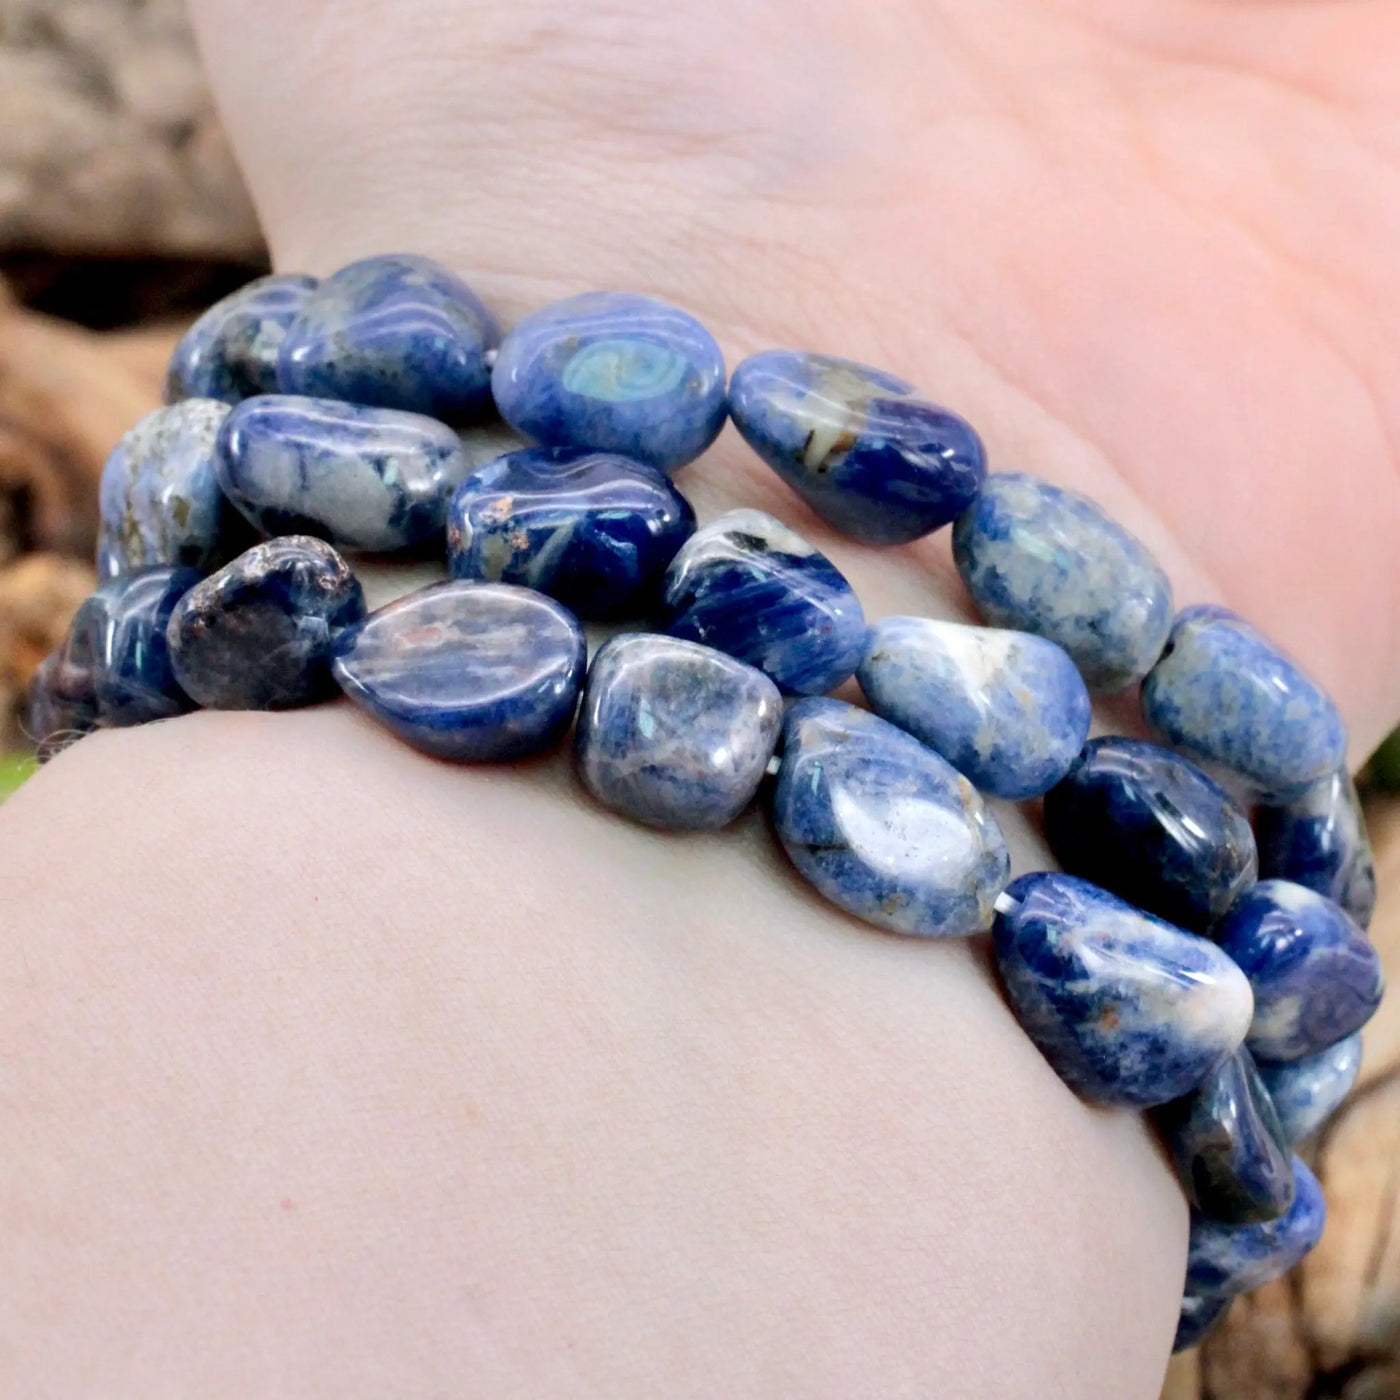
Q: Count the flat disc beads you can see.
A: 0